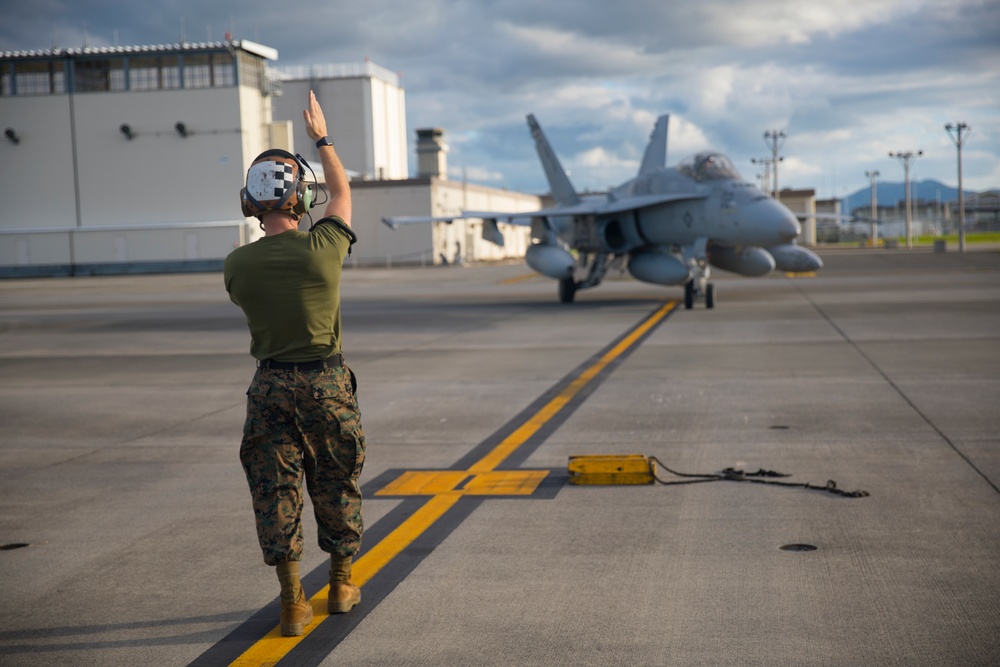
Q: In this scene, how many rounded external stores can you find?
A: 4